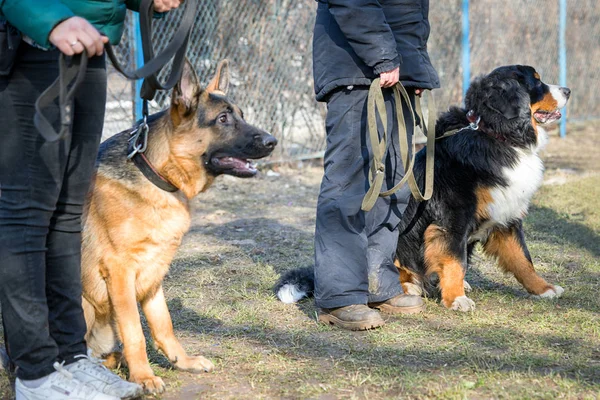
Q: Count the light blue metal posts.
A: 3